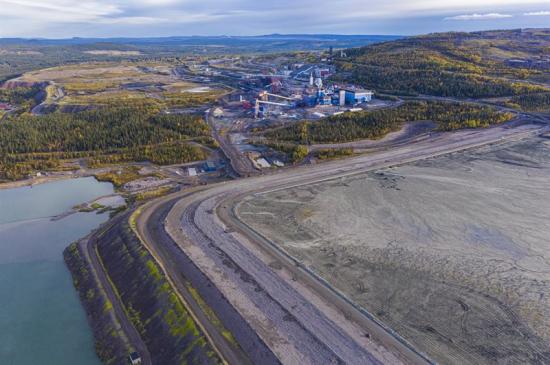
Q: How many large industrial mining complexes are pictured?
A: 1